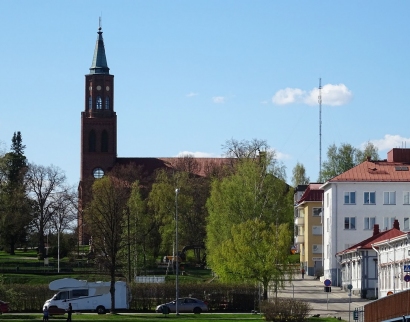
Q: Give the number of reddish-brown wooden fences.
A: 1